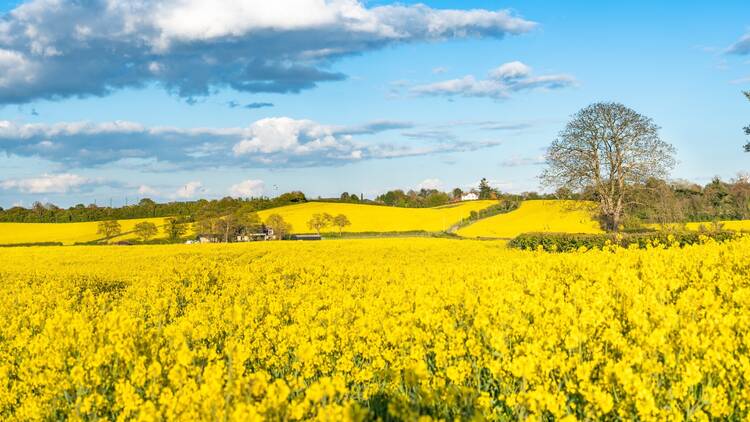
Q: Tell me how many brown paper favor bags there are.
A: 0